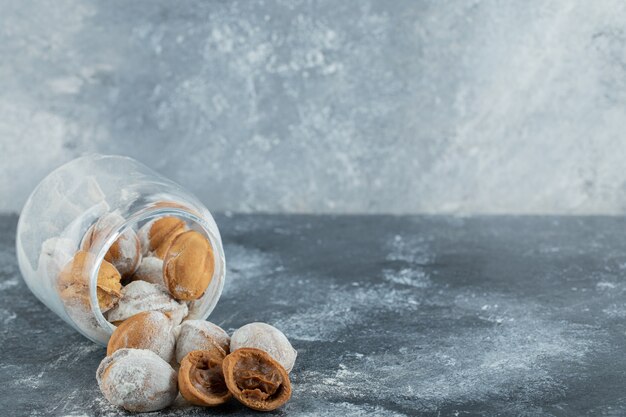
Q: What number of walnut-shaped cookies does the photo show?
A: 12